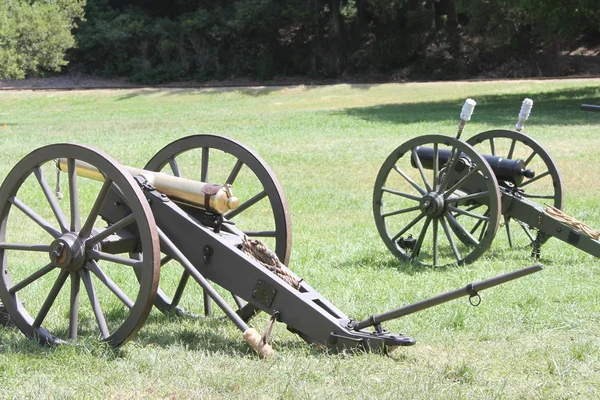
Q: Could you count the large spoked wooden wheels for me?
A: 4